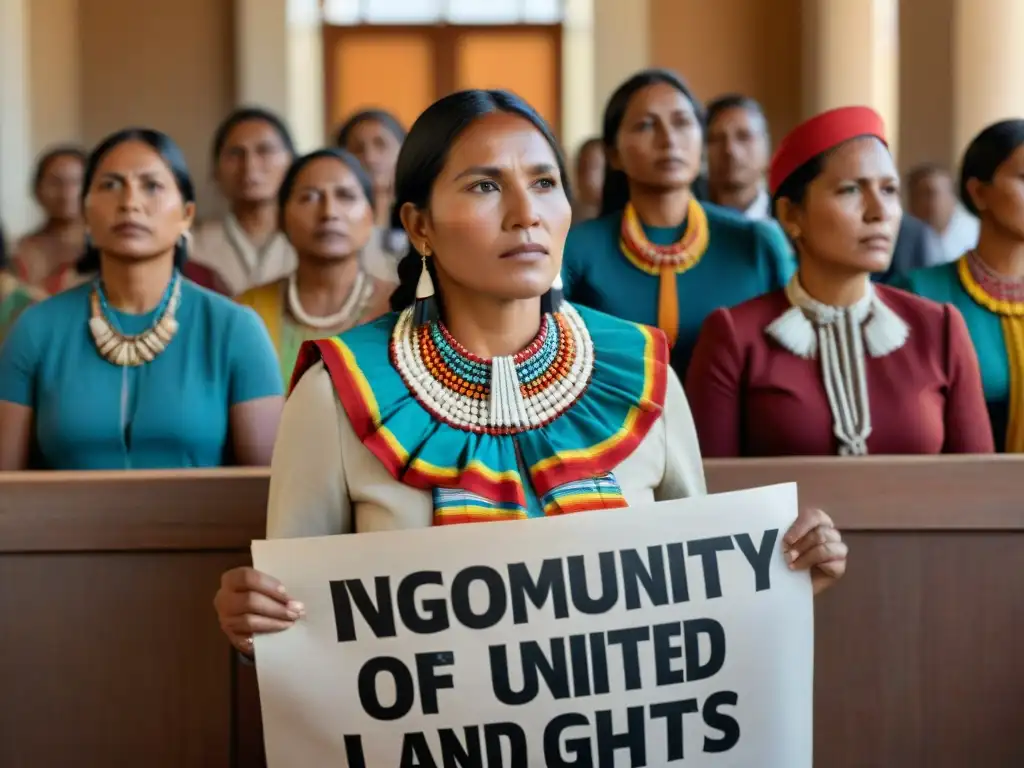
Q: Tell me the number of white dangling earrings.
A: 2